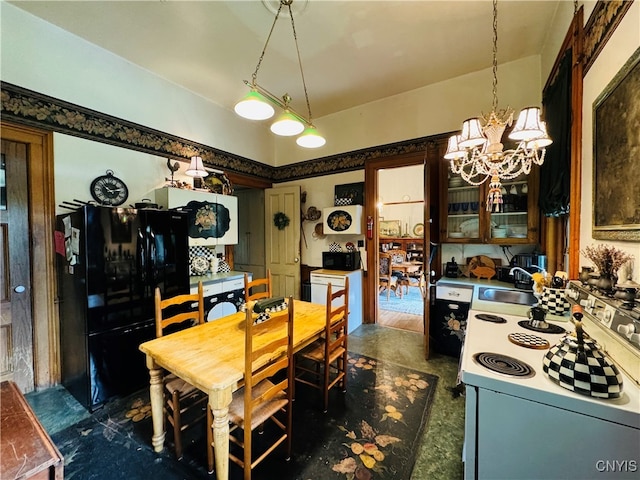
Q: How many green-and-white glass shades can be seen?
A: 3